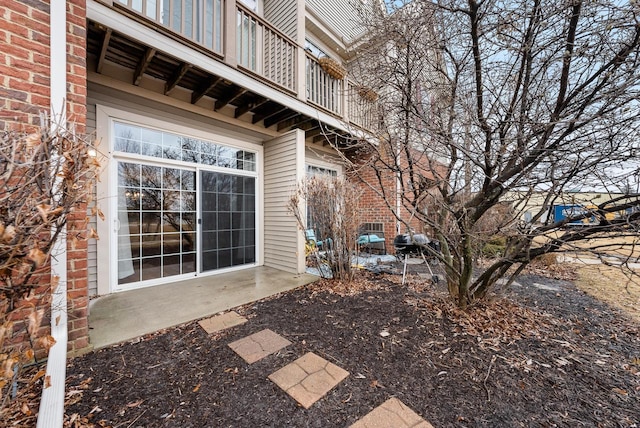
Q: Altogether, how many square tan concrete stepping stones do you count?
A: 4